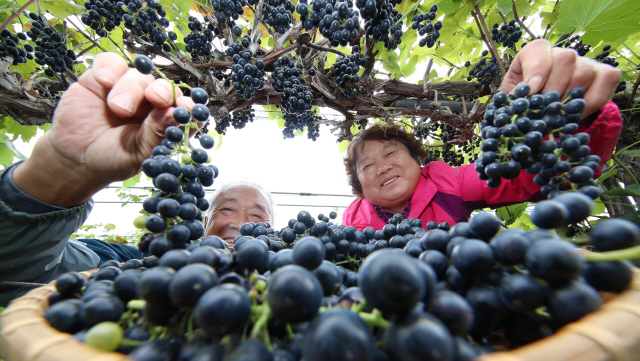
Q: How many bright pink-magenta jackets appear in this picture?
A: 1